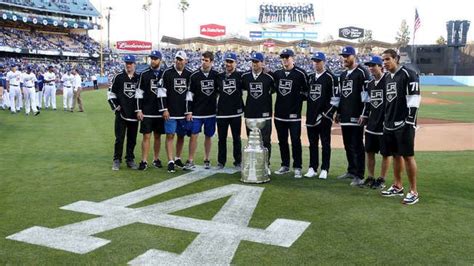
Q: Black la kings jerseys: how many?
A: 11